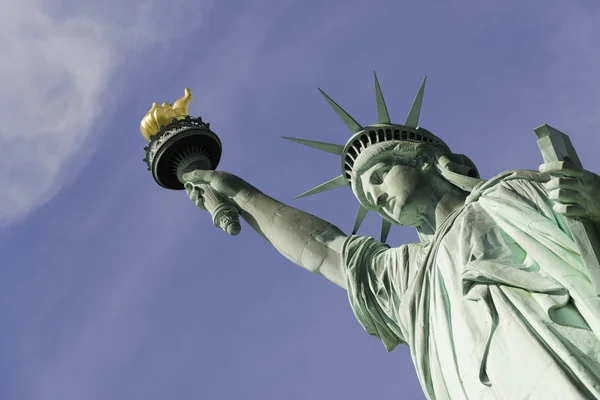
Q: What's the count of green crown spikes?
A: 7